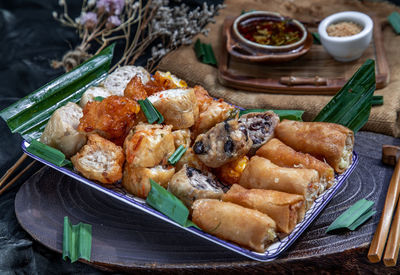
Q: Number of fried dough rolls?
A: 5